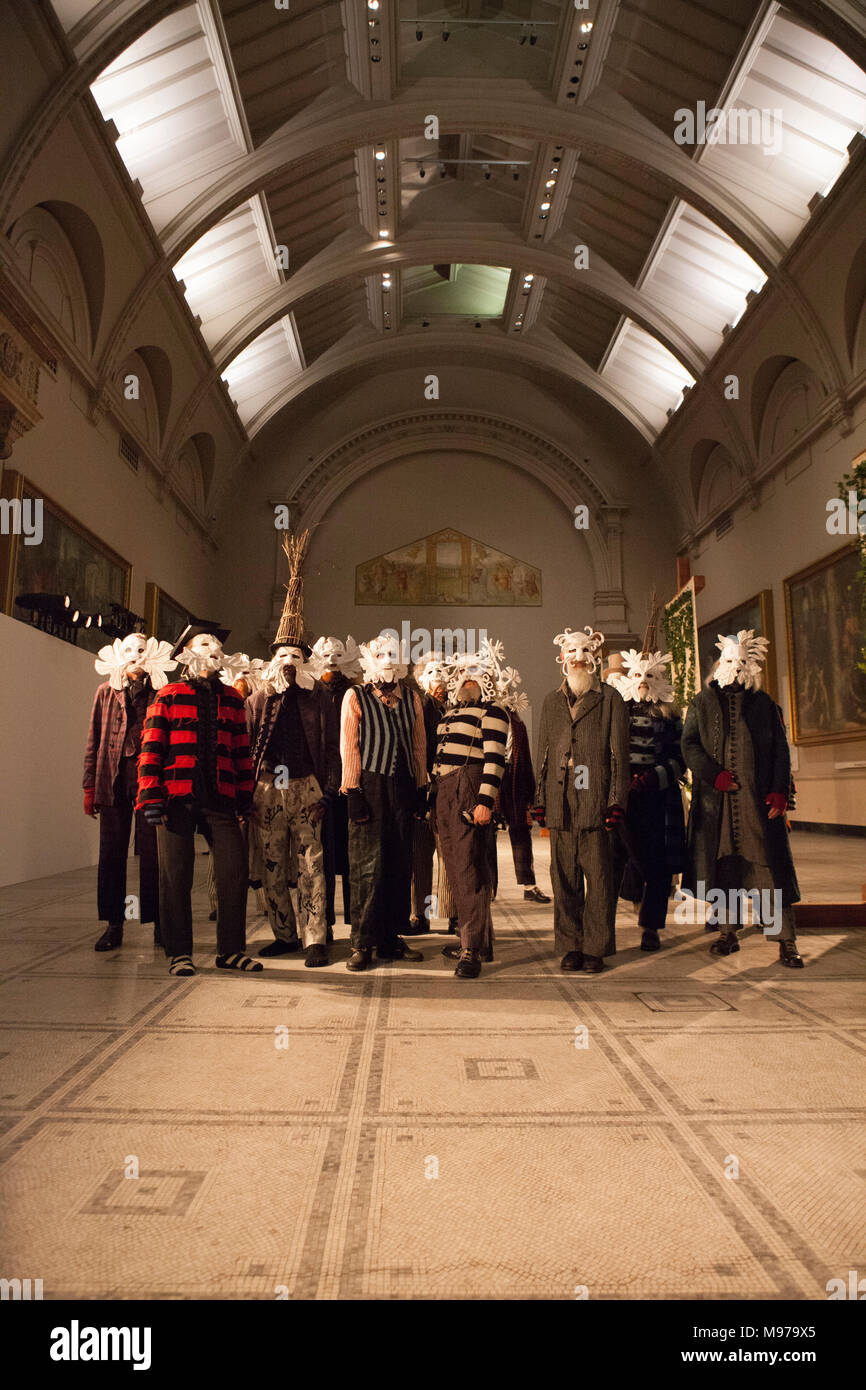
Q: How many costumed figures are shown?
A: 13